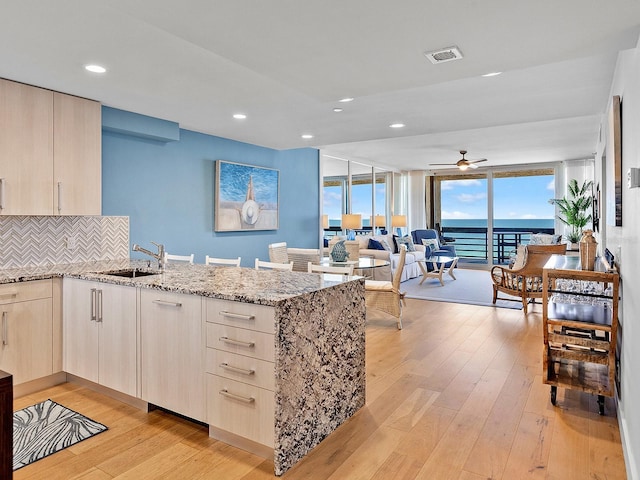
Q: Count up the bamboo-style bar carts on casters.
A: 1